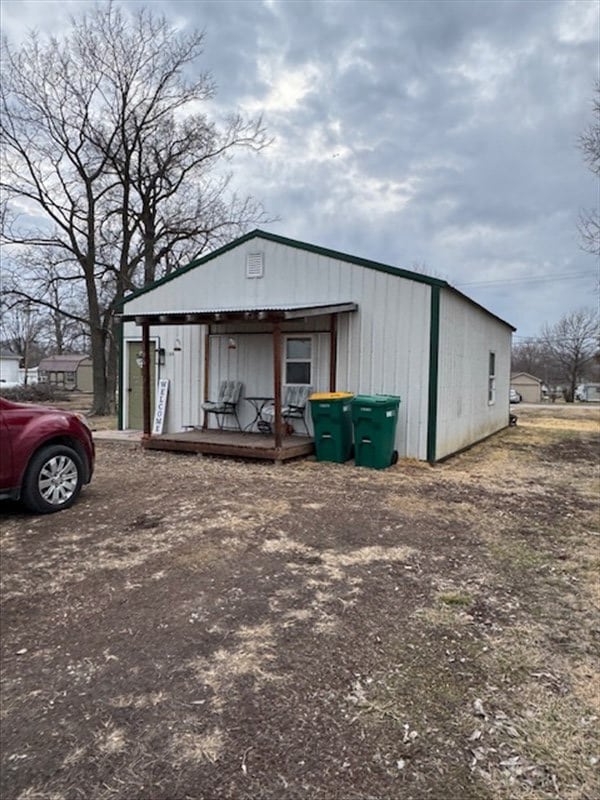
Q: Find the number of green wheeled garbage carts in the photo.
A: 2